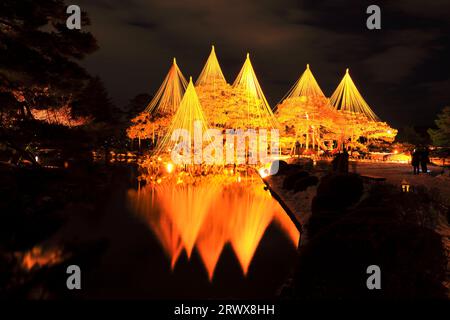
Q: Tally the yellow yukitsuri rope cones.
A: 6